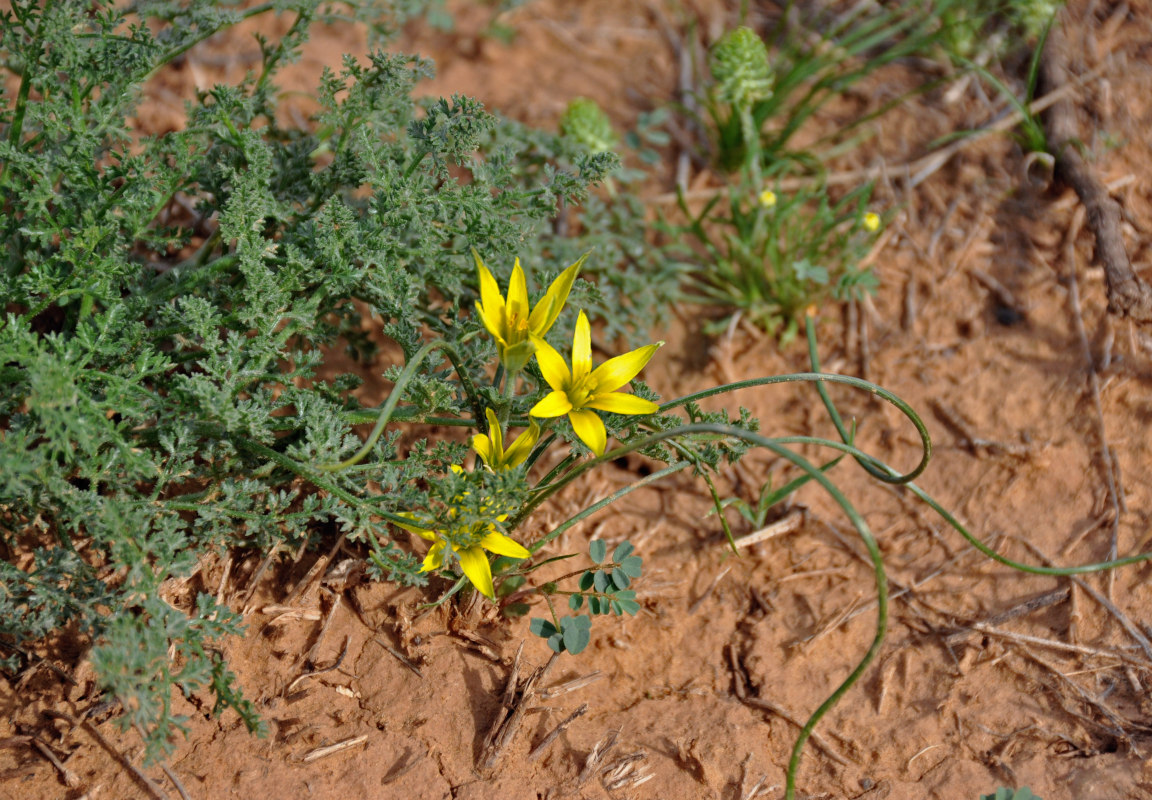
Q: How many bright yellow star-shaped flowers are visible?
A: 4